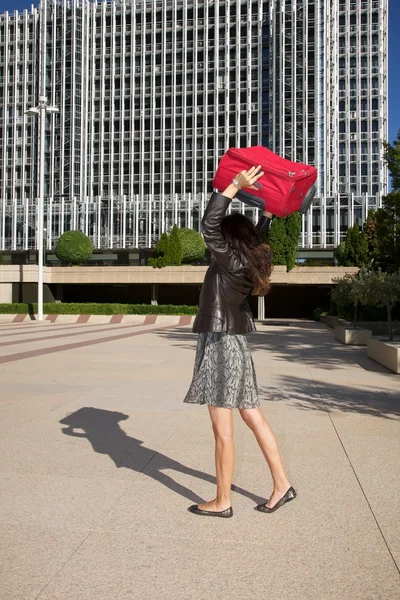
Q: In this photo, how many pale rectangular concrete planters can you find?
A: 2